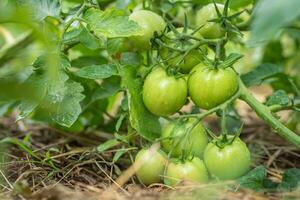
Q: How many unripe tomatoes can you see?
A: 9